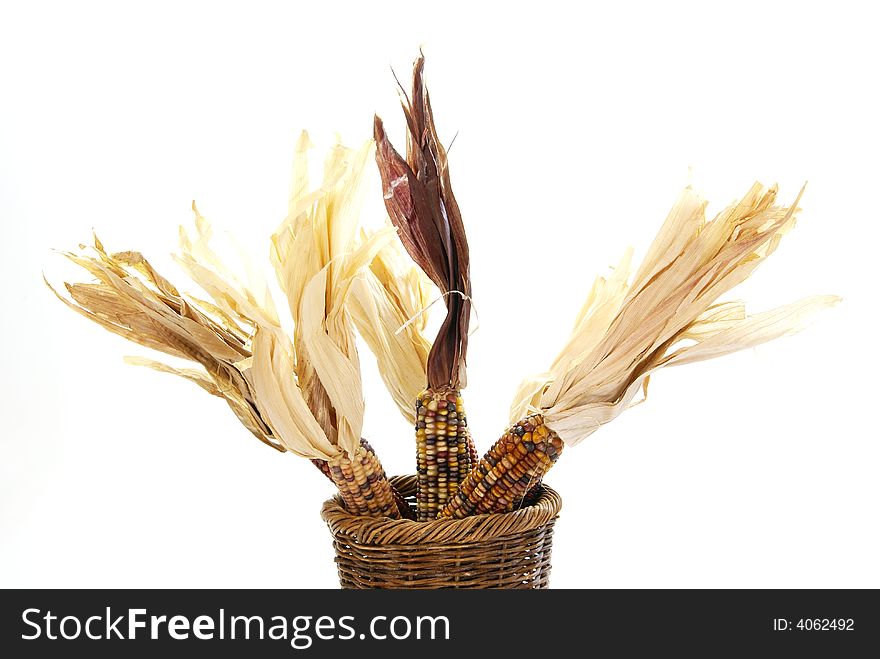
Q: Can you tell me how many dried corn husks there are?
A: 5